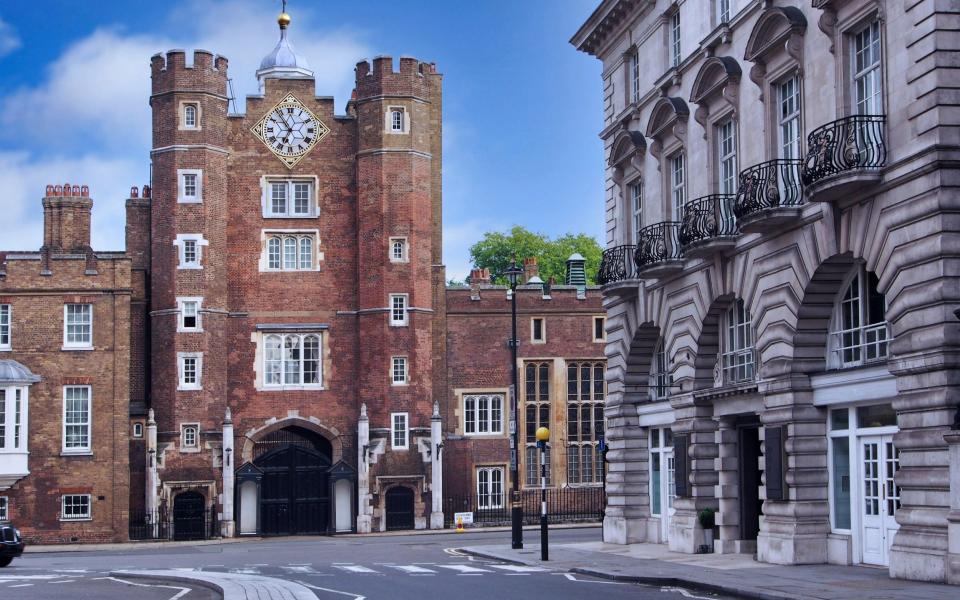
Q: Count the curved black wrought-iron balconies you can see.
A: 5